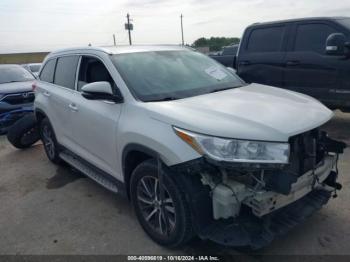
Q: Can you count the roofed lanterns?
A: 0